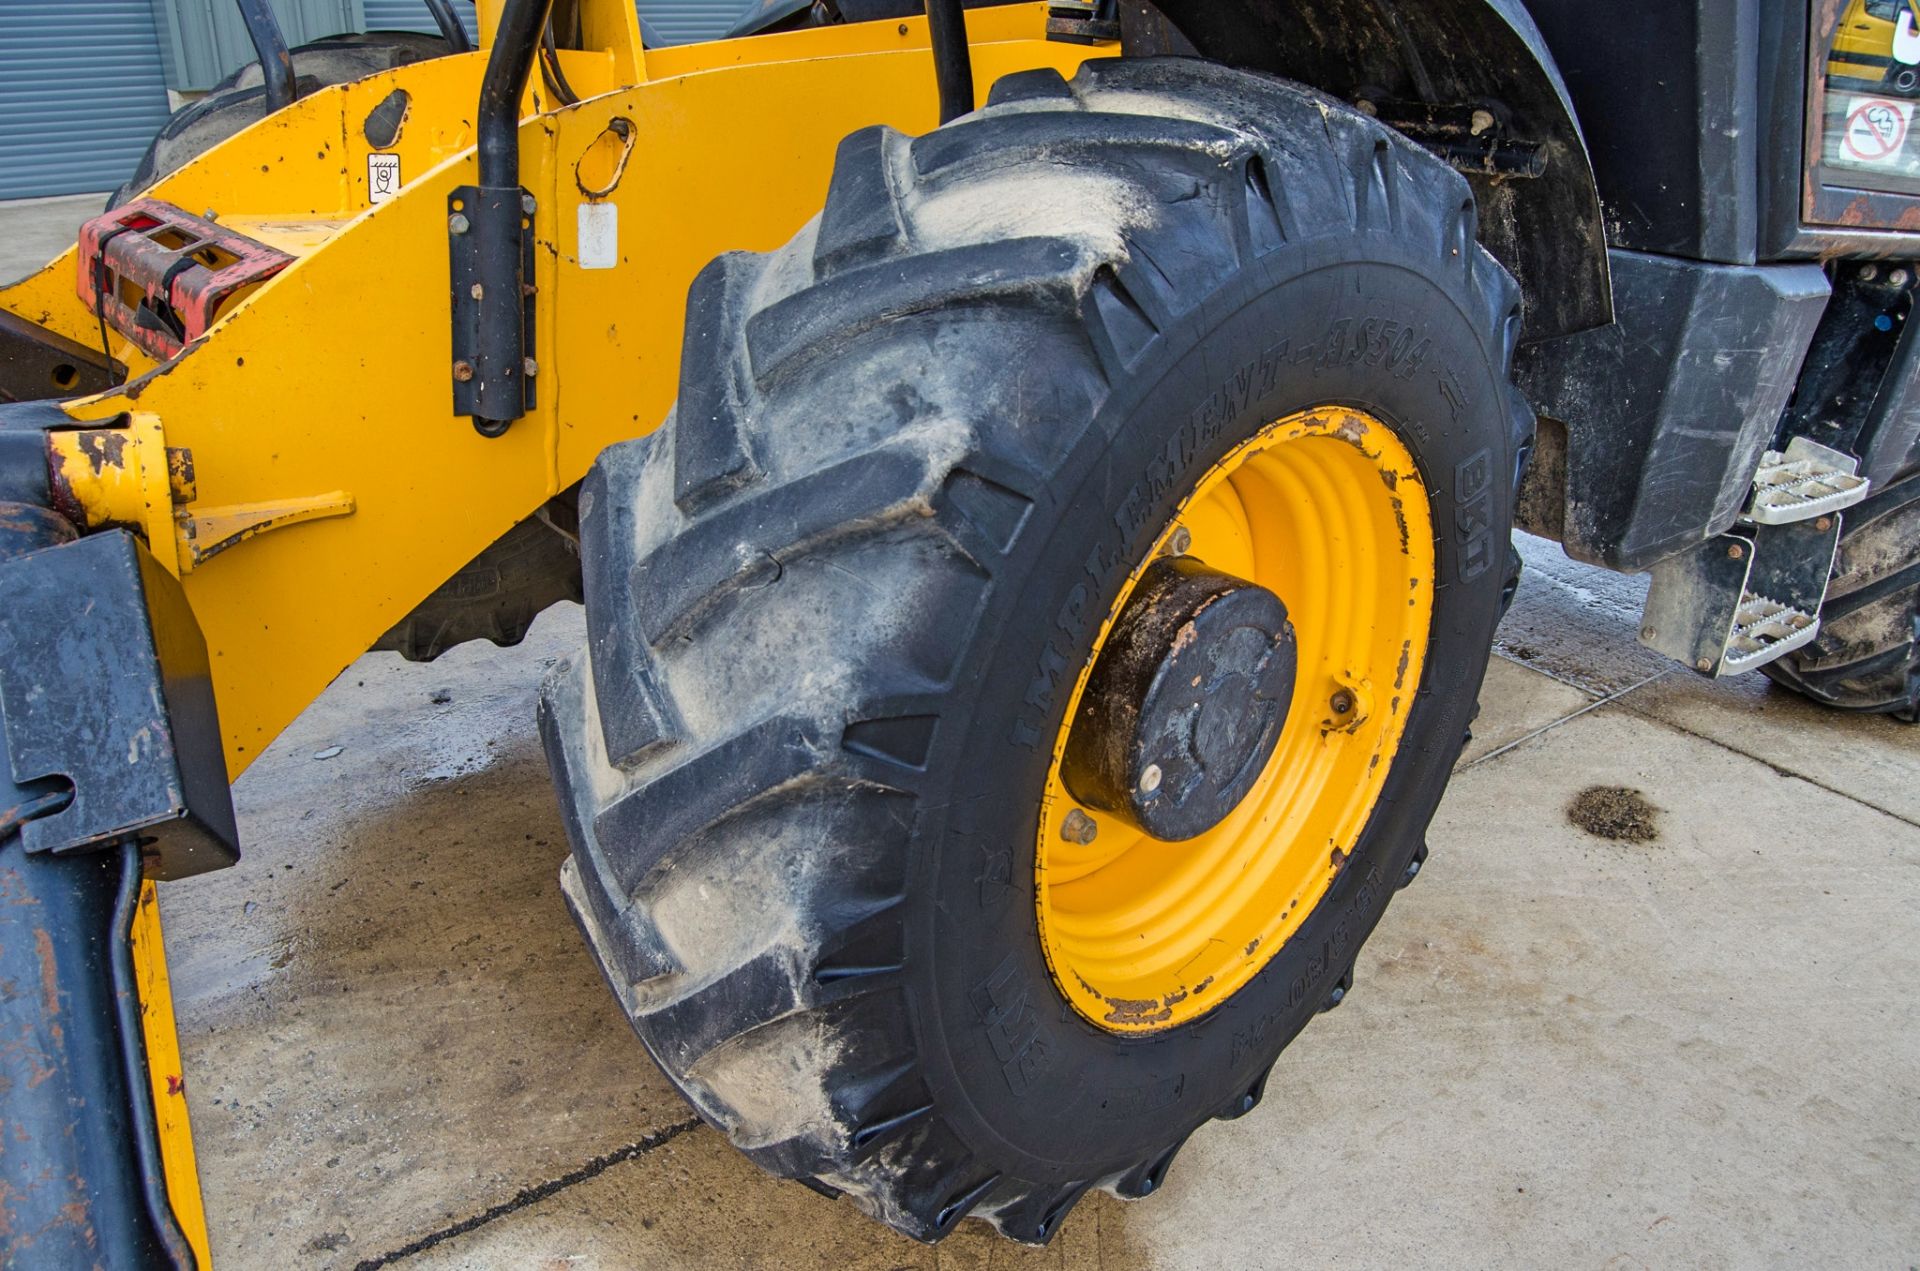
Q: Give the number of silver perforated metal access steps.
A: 2